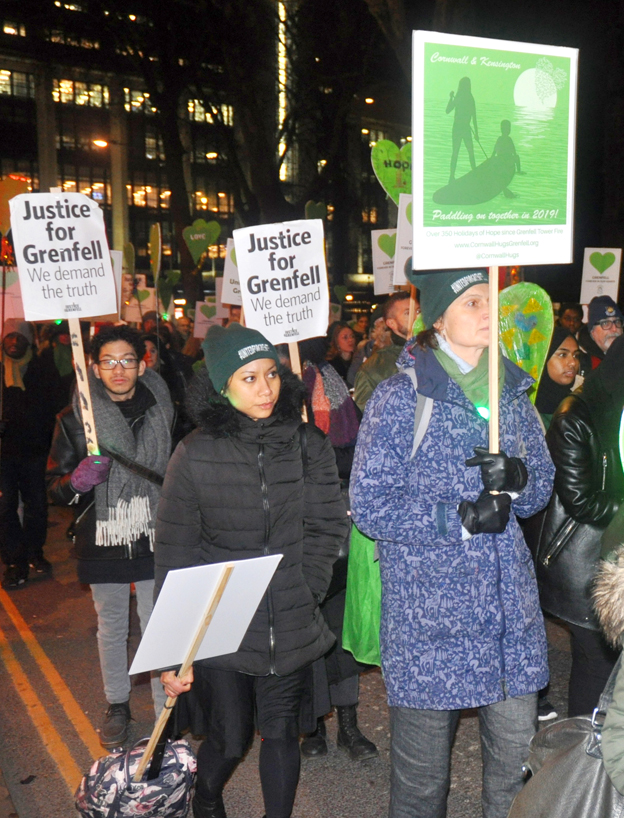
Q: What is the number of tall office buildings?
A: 1